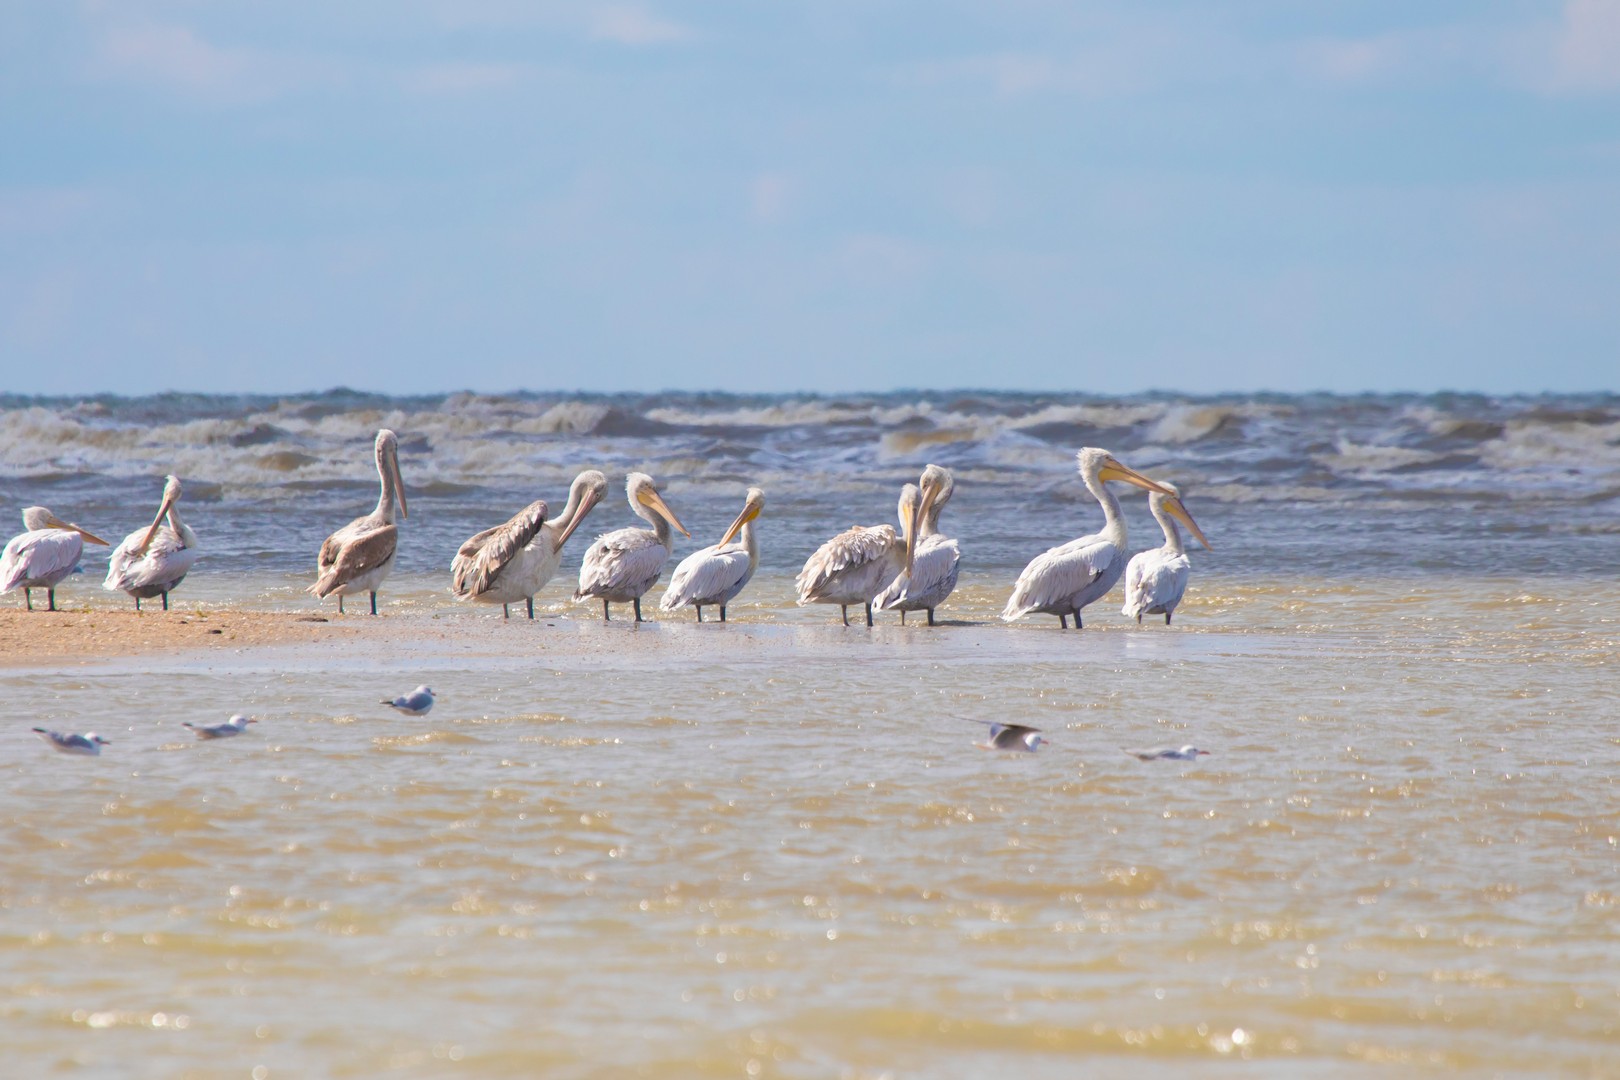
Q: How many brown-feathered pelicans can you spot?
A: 2